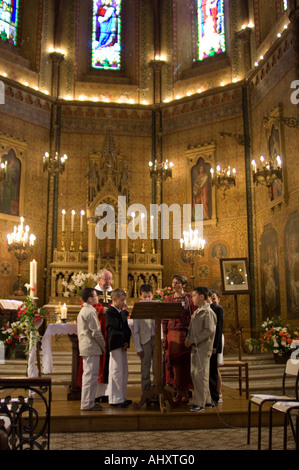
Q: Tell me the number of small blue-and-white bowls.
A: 0